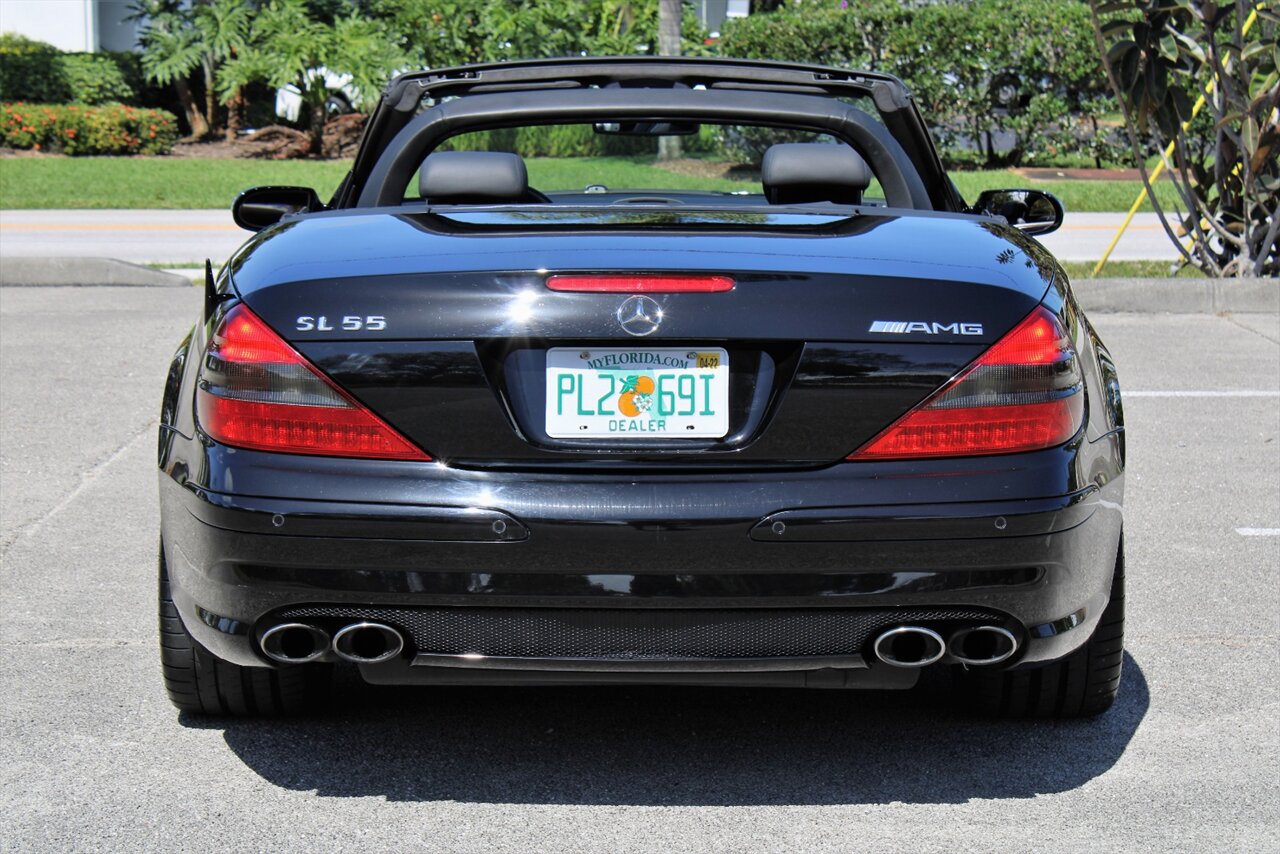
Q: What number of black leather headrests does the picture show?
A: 2